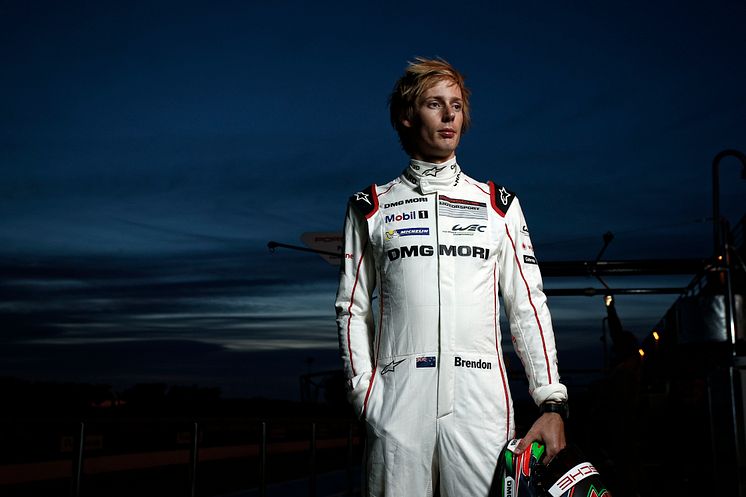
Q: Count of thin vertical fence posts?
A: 5